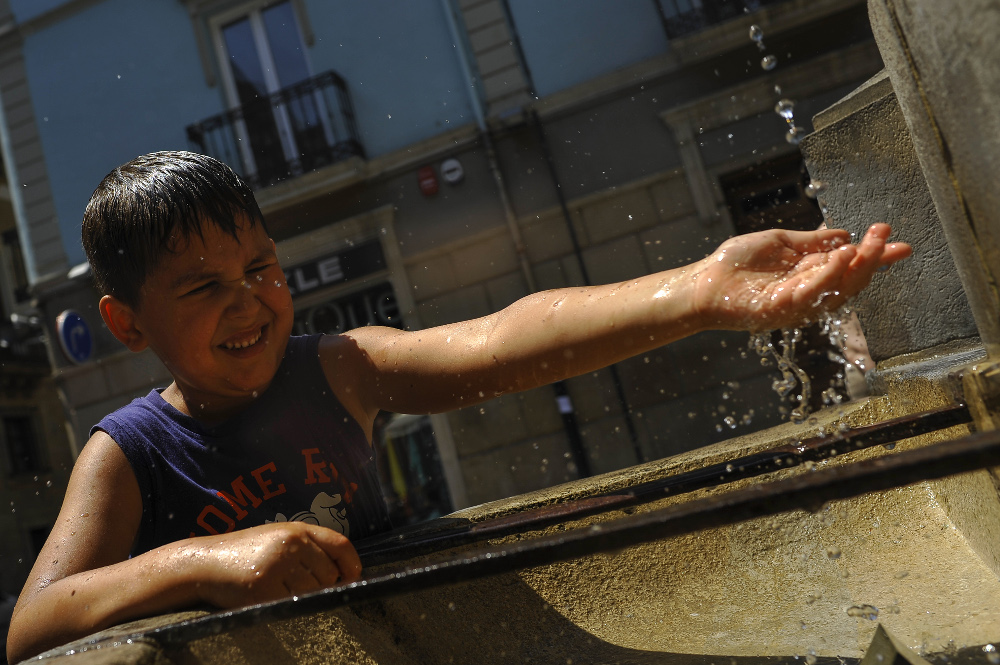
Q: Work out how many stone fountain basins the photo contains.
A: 1